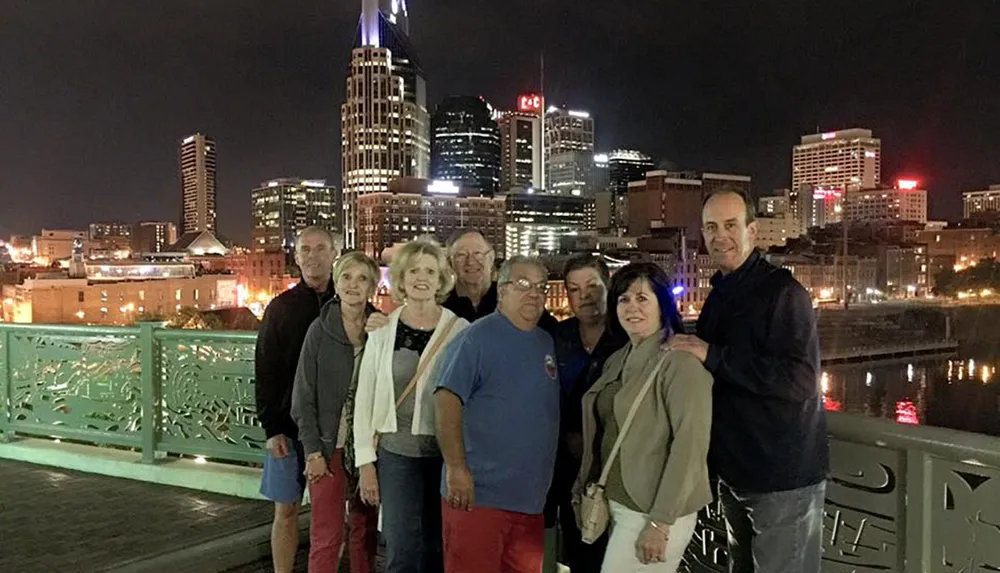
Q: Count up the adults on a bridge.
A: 8